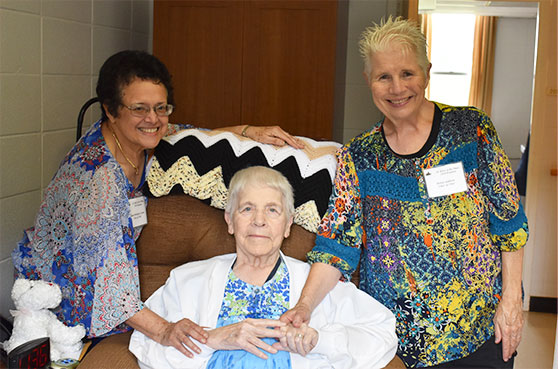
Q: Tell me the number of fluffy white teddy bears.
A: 1